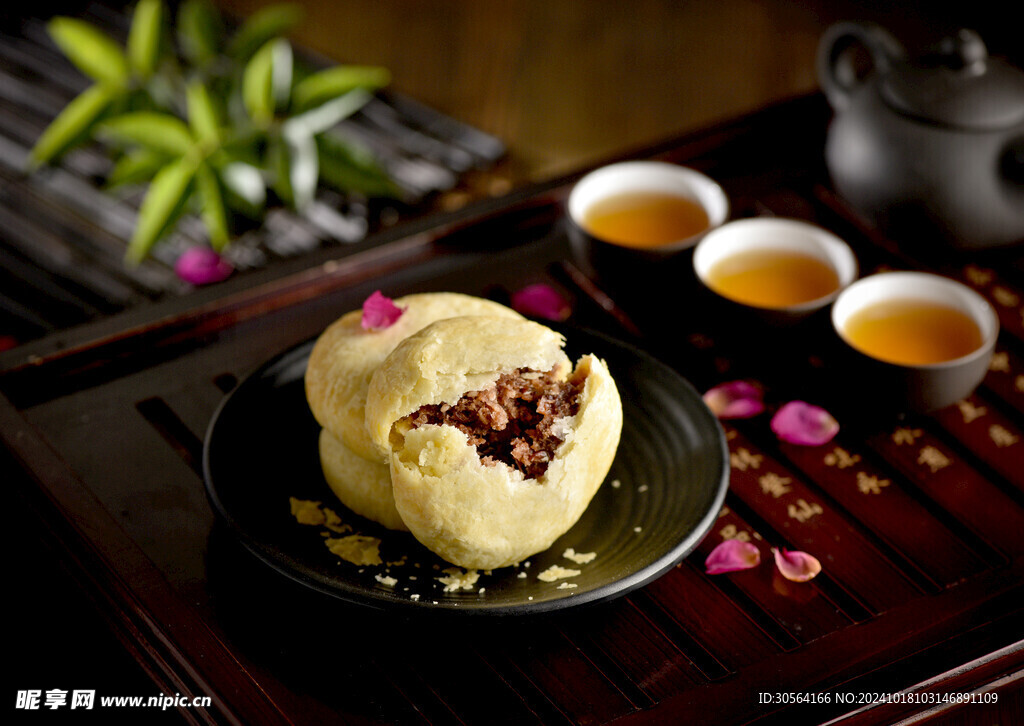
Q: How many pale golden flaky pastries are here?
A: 3